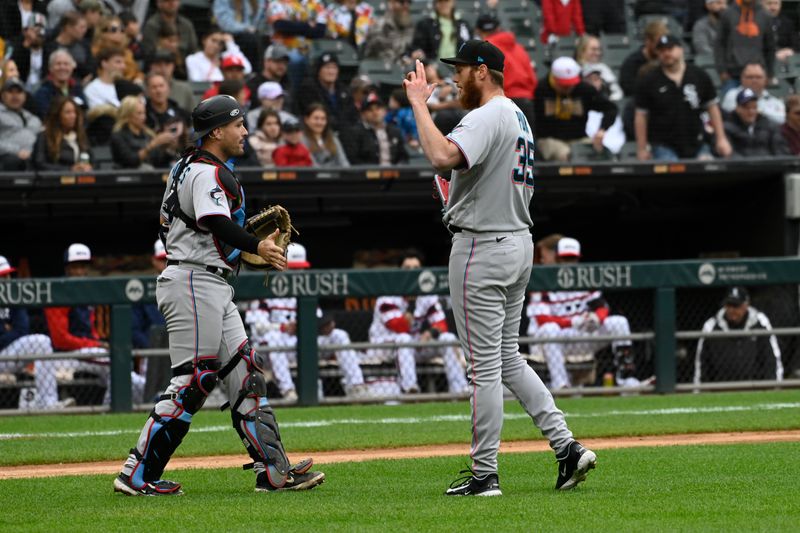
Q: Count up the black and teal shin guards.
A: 2